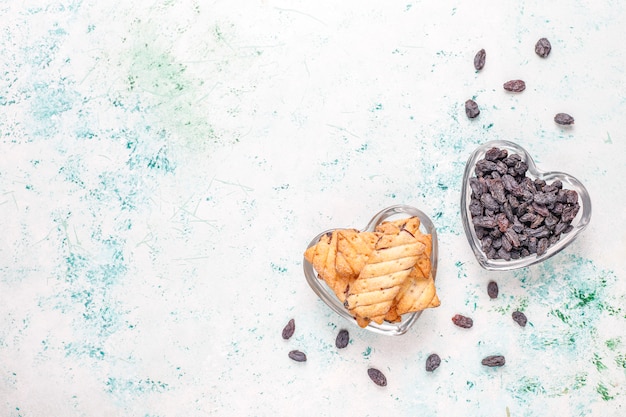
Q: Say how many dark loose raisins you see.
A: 14